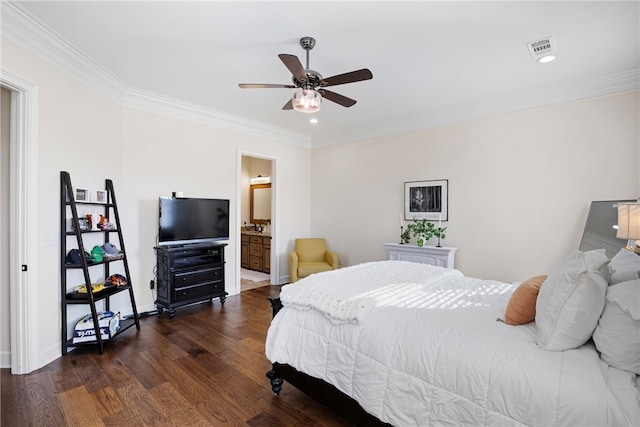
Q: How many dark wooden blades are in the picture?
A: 5